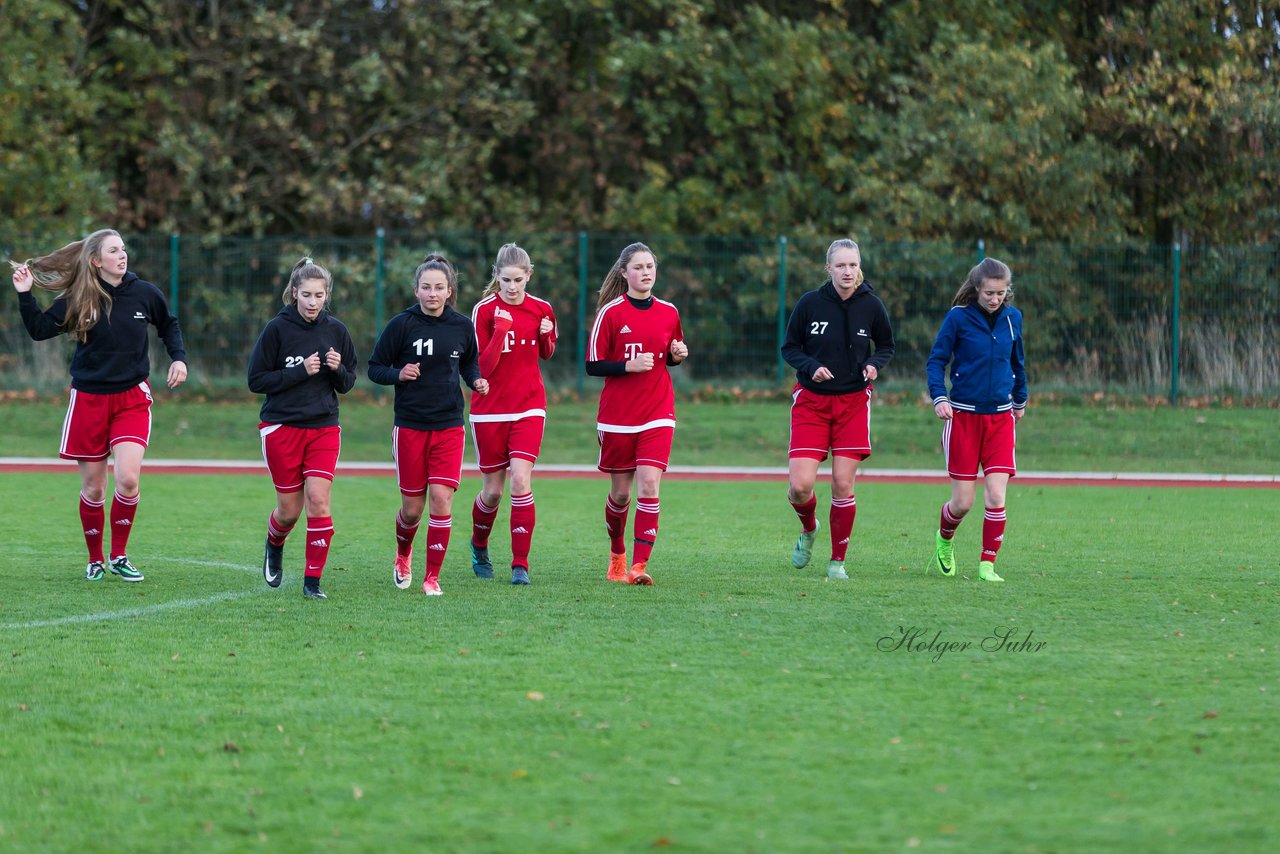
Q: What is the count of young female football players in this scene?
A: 7